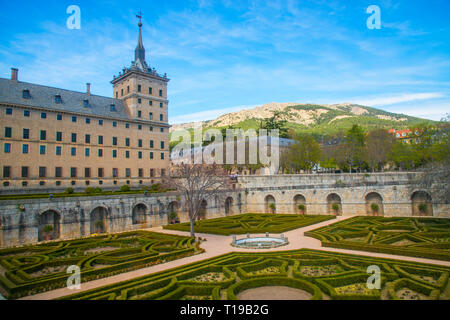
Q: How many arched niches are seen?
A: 11